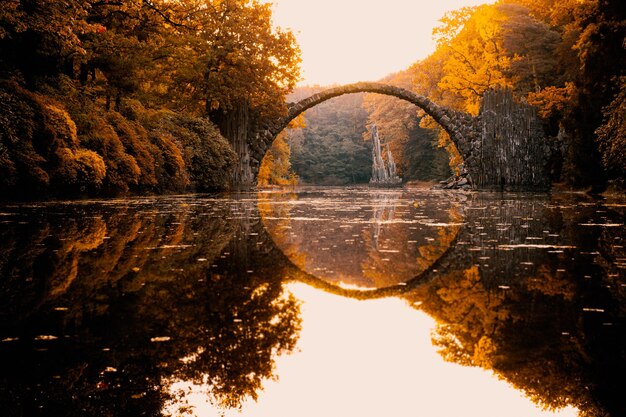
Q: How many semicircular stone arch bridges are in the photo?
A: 1